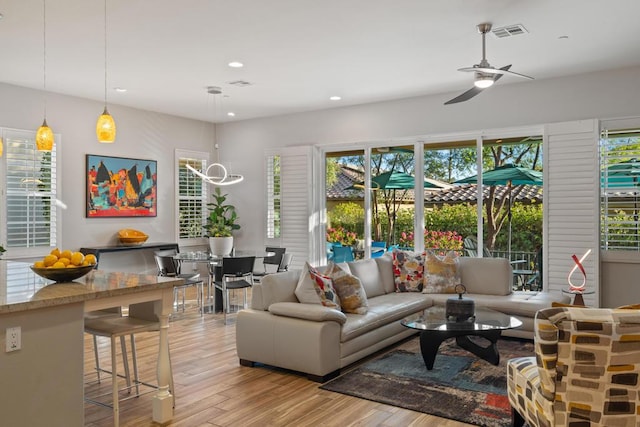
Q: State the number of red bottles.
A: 0